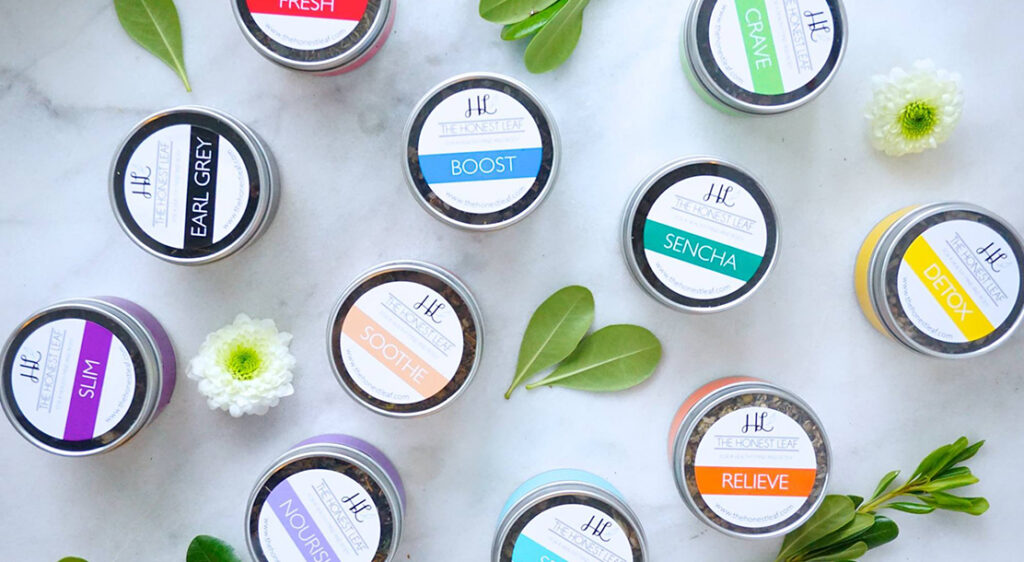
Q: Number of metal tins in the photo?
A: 11